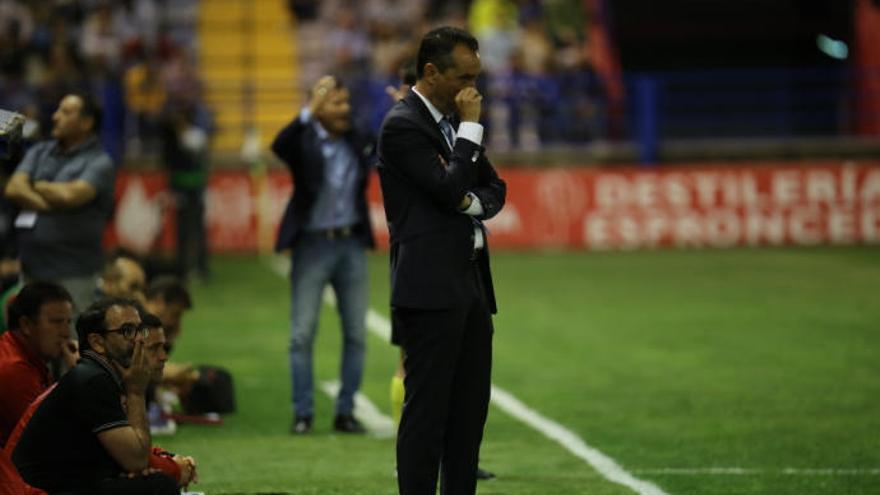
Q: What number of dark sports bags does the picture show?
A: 1